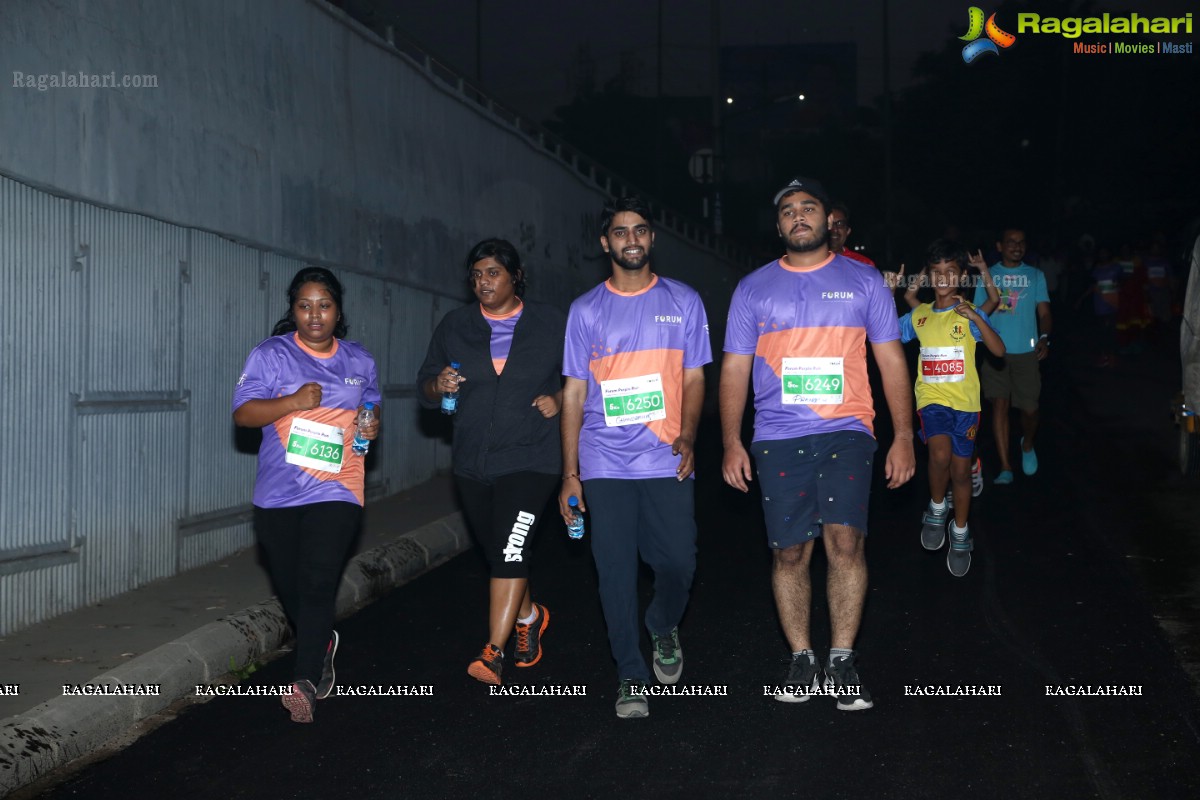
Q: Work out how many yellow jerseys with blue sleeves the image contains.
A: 1